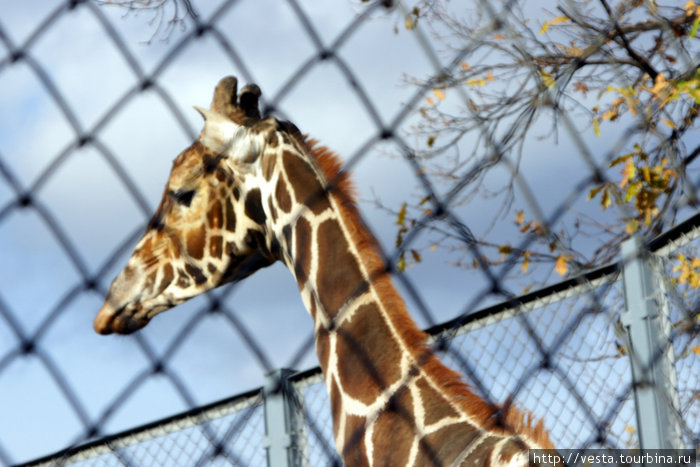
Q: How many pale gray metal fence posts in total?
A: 2